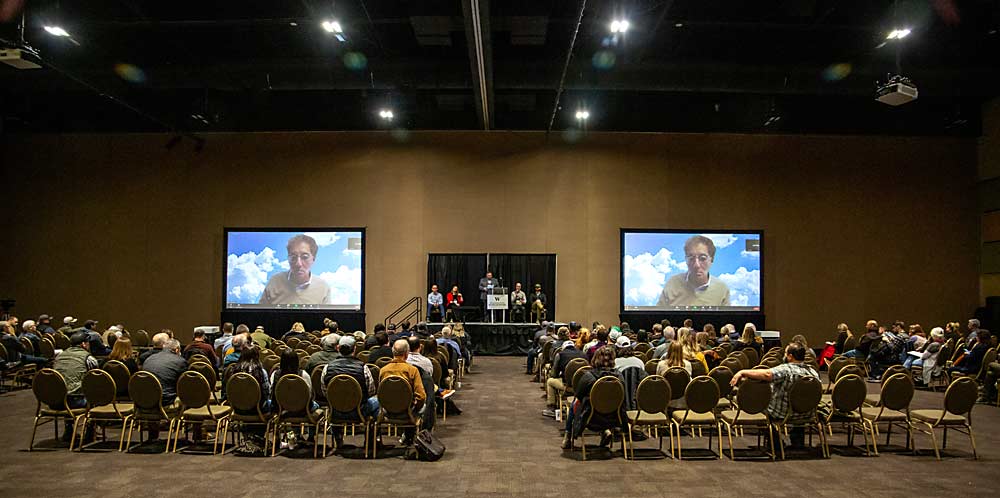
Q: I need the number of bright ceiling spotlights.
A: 6